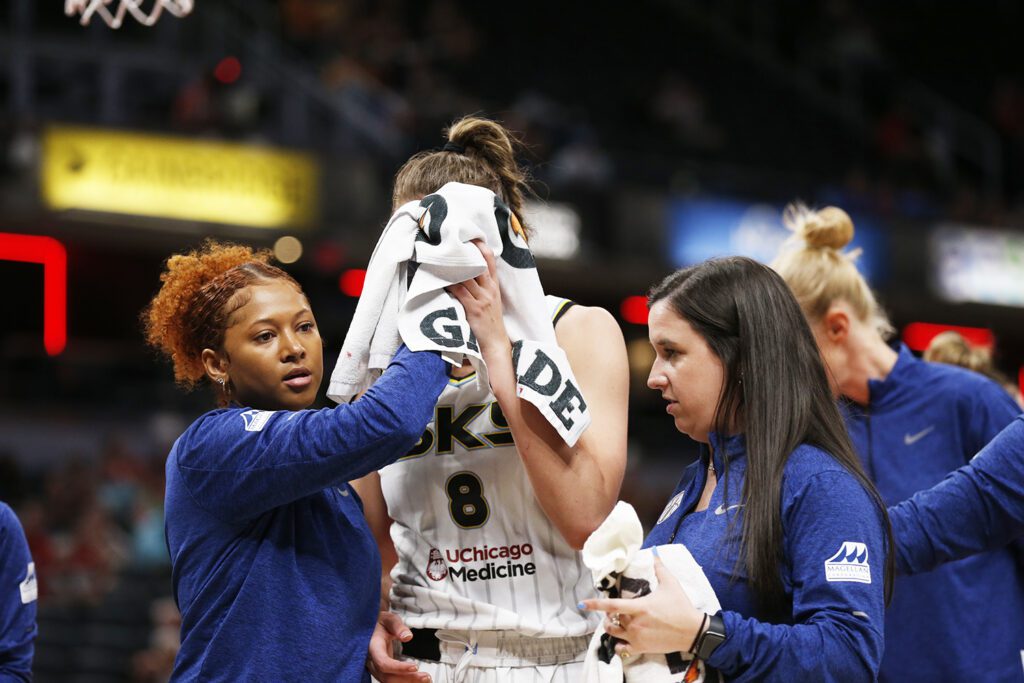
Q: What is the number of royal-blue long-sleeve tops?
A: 5